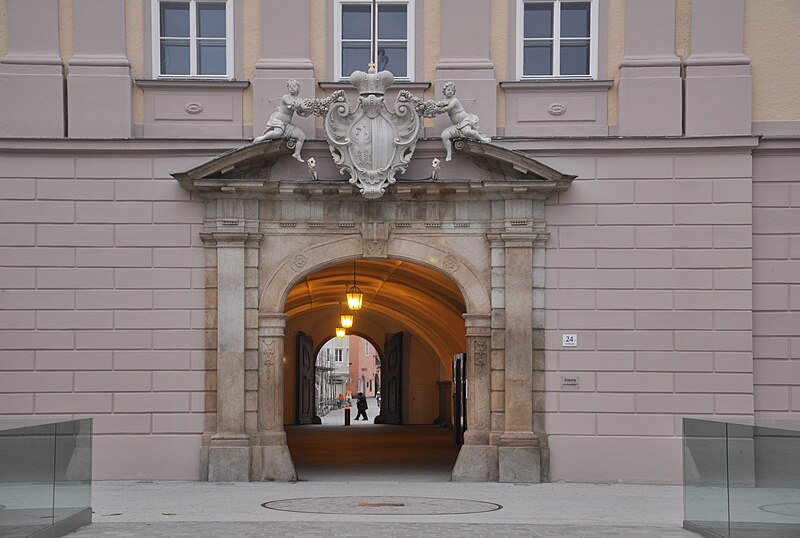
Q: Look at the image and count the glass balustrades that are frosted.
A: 0